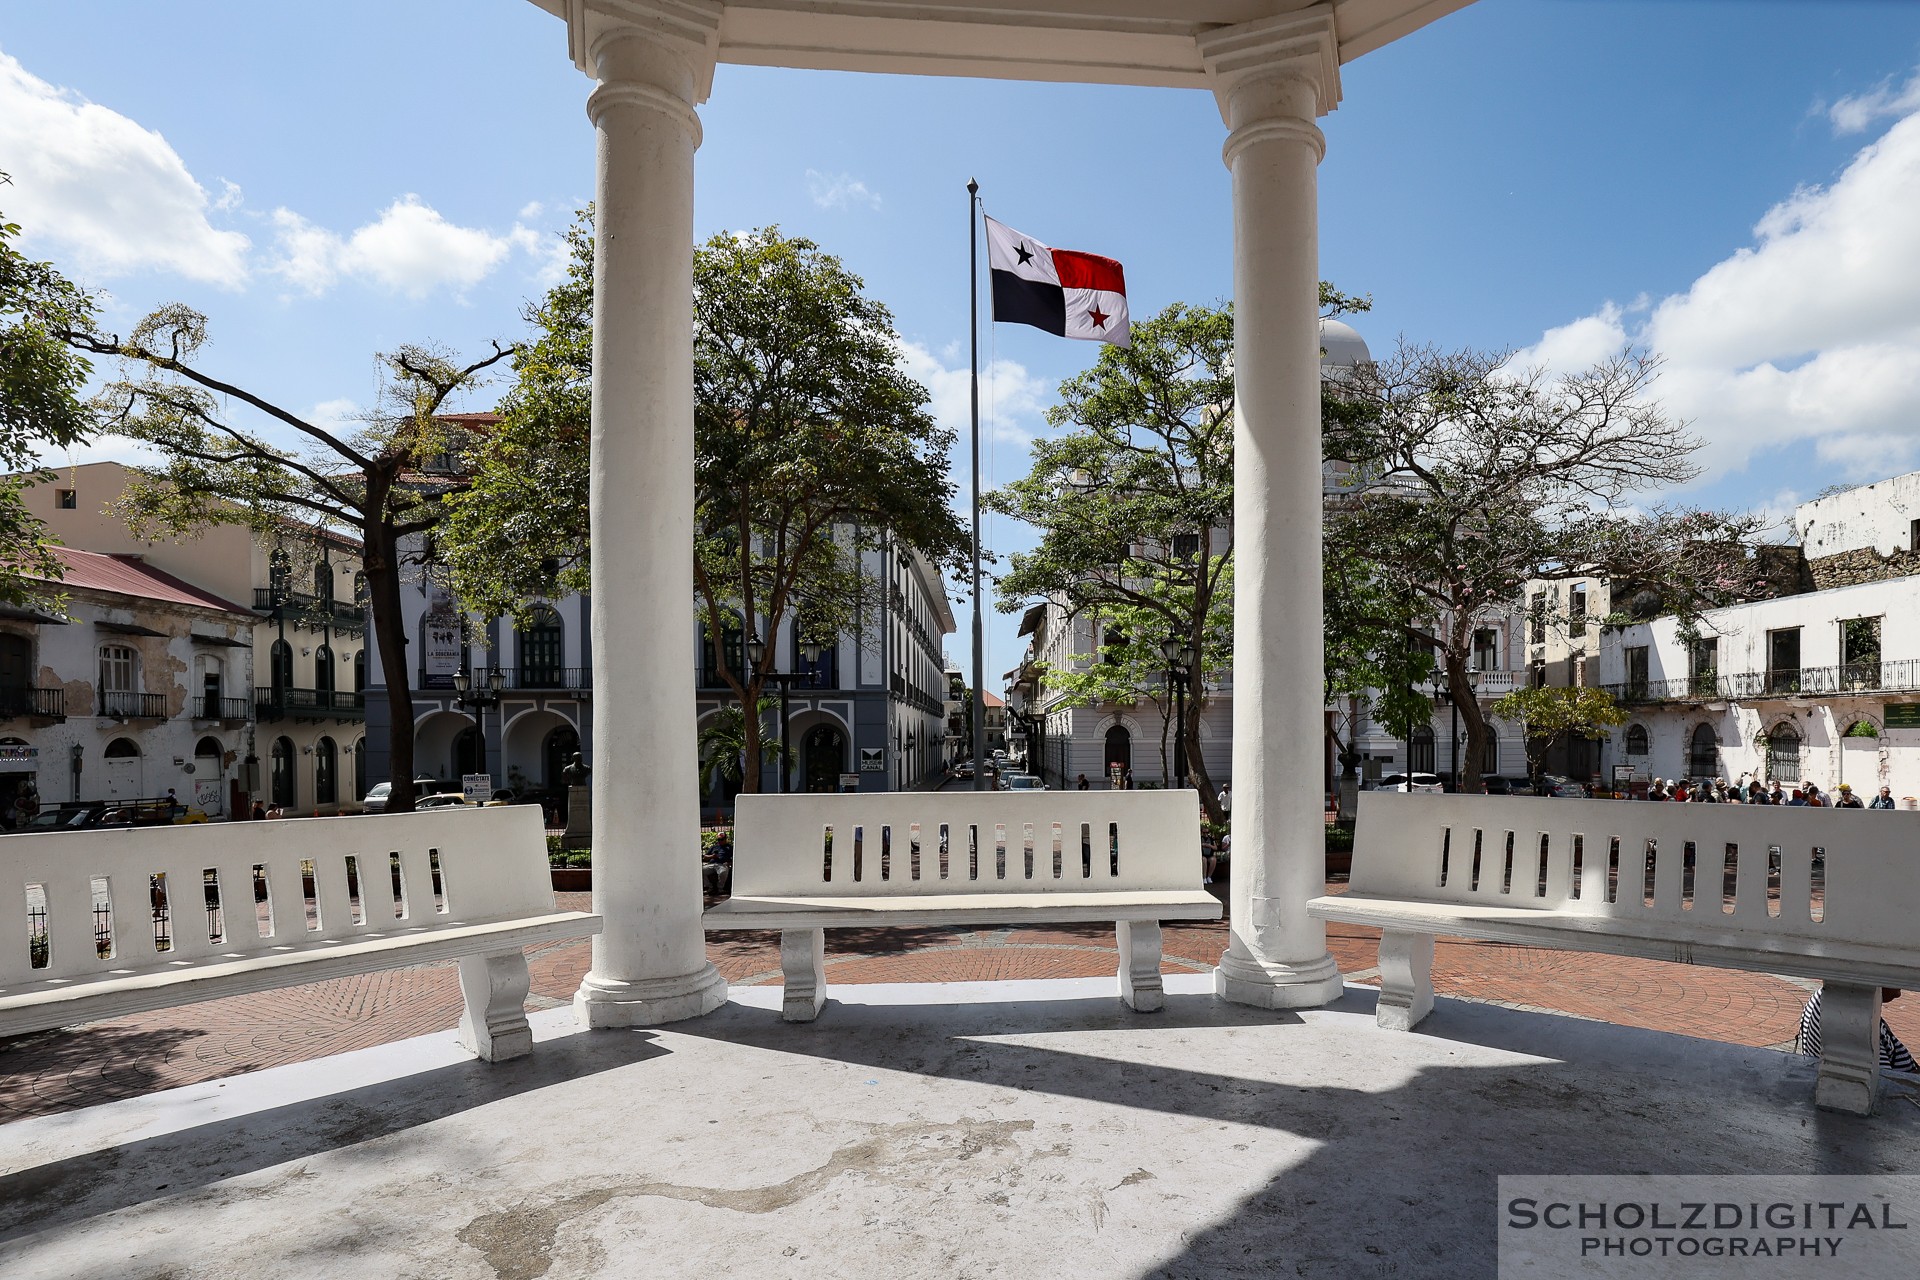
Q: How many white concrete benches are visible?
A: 3